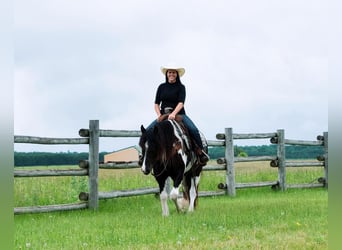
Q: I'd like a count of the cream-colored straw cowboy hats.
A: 1